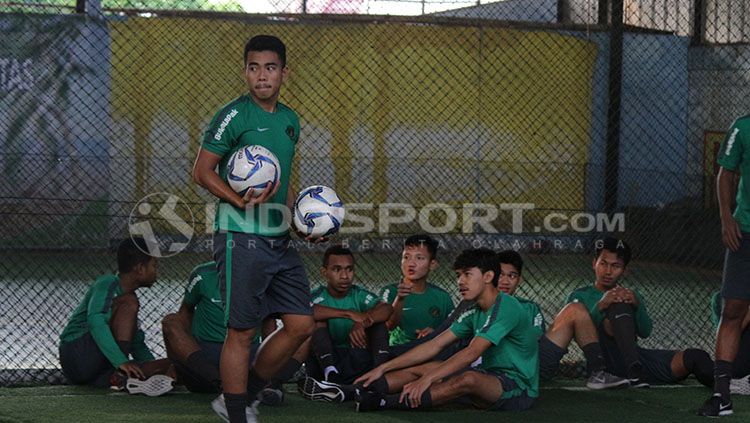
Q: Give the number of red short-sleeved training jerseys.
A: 0